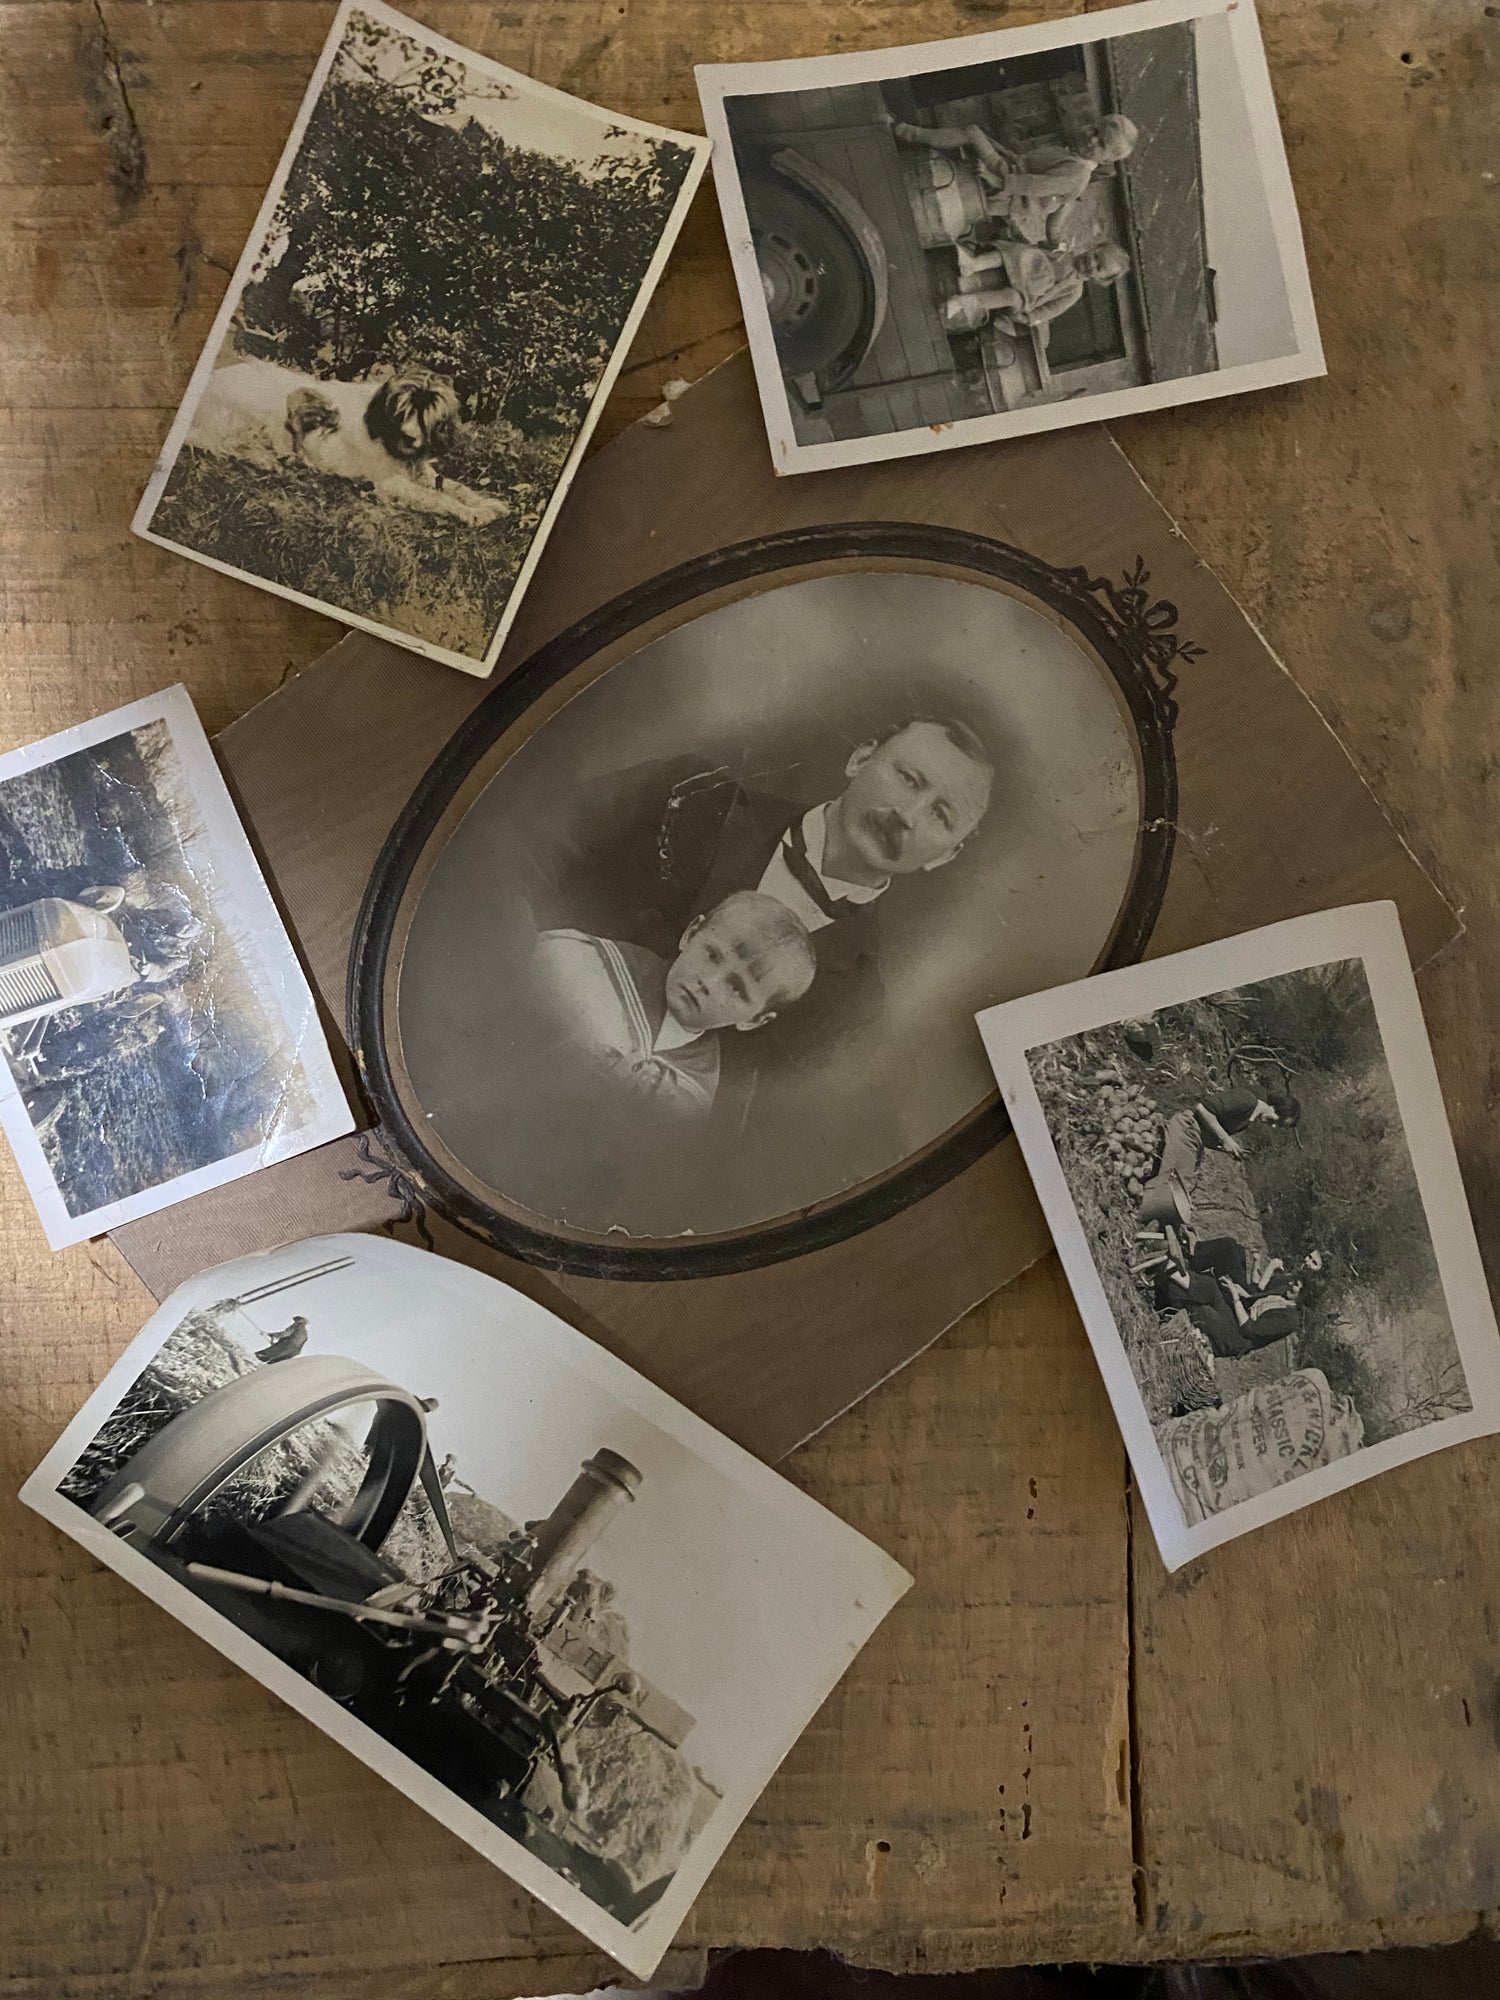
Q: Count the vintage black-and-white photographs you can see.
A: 6